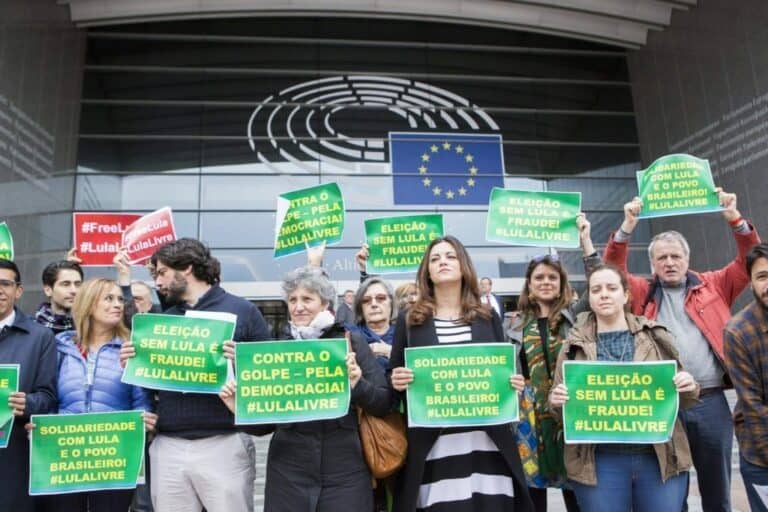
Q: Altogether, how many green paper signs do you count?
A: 11